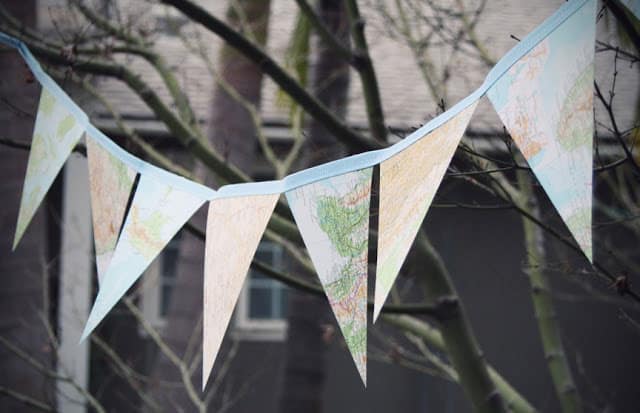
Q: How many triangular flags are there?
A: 7